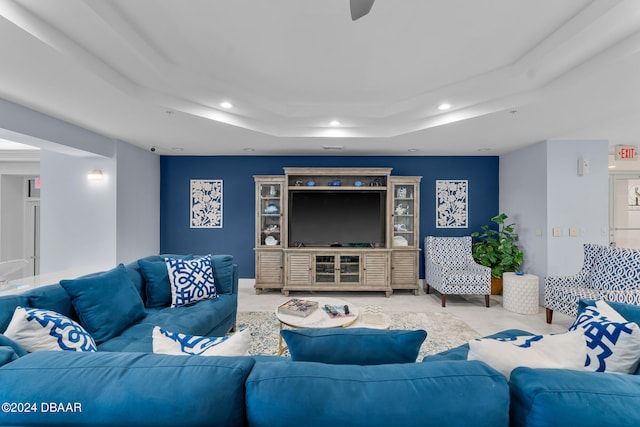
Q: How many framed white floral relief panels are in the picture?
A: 2